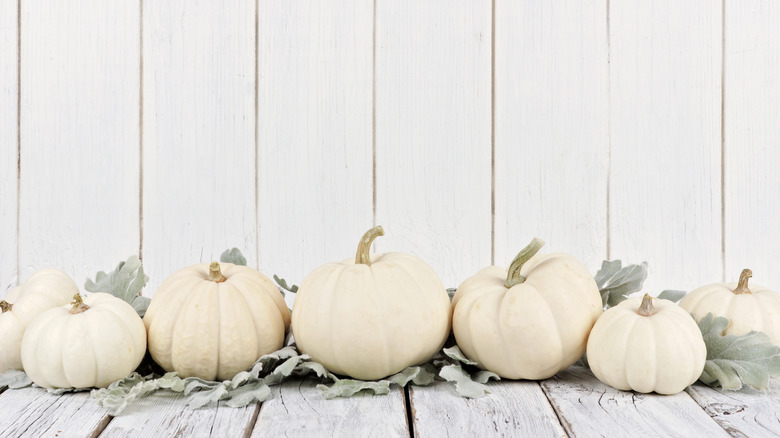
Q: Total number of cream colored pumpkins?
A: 7